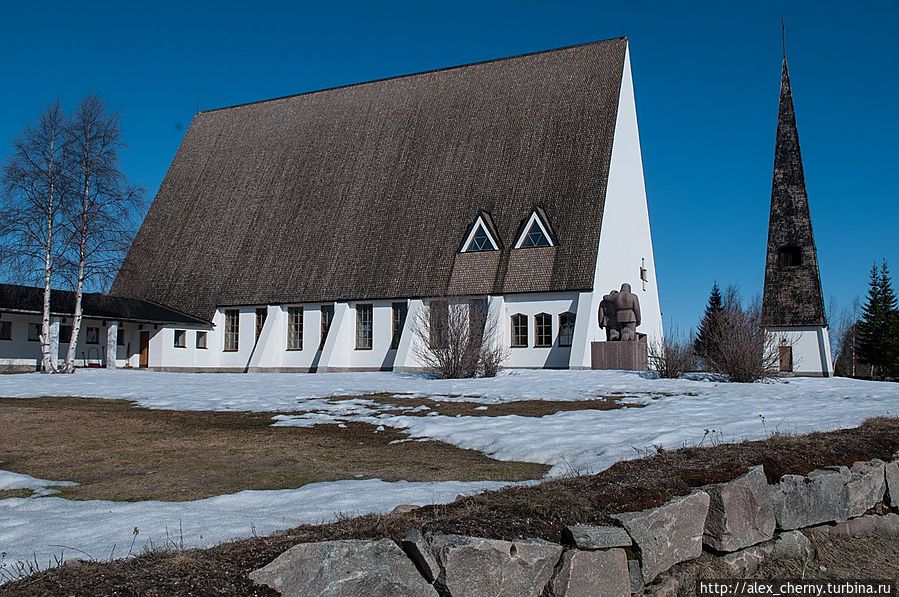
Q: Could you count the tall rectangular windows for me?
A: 8